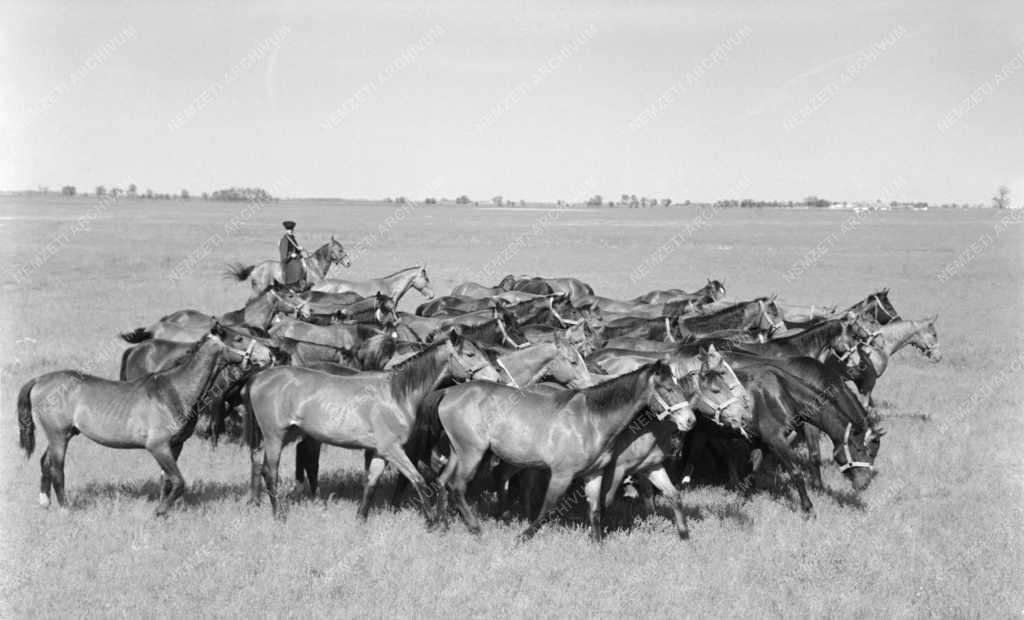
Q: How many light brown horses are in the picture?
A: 0